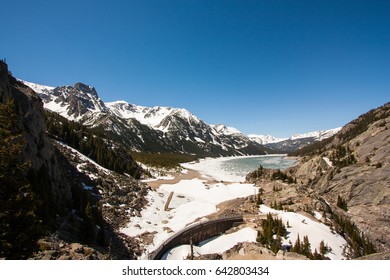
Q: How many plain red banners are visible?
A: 0